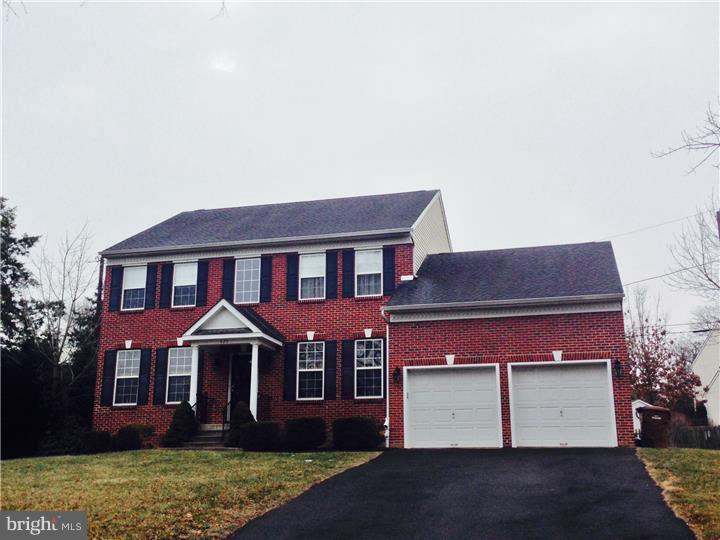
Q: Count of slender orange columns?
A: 0